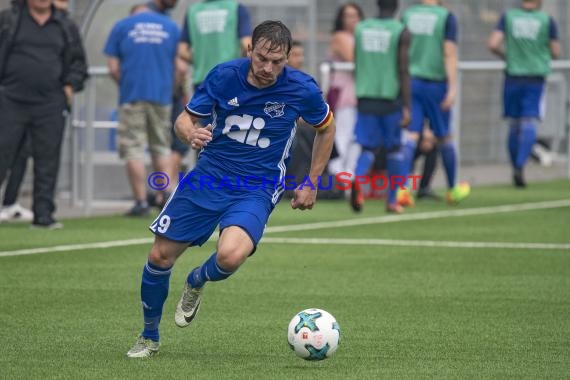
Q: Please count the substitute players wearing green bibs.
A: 4